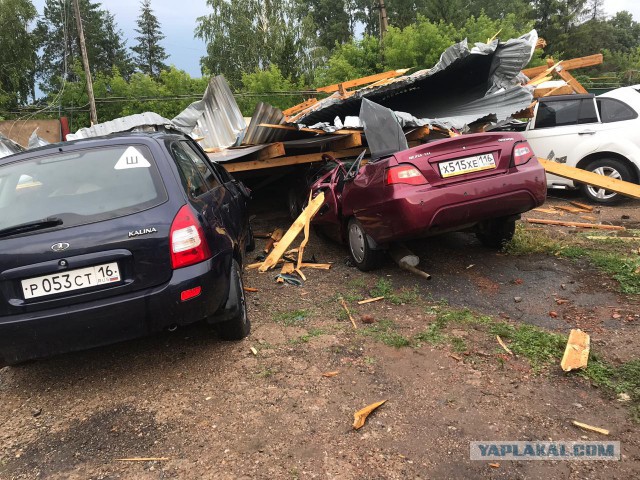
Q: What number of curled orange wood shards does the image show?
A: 1